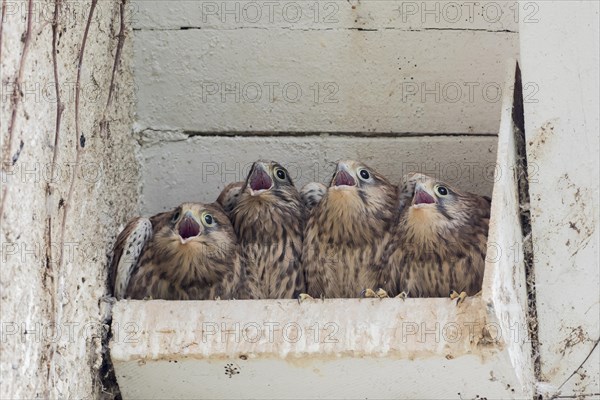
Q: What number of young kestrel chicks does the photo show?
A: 4